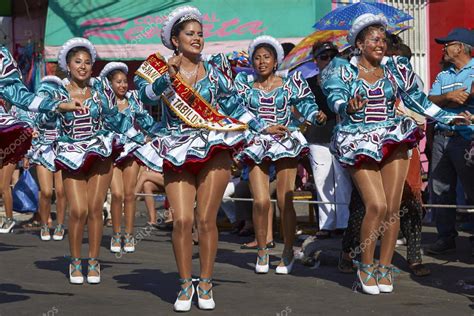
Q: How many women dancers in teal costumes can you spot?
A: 7